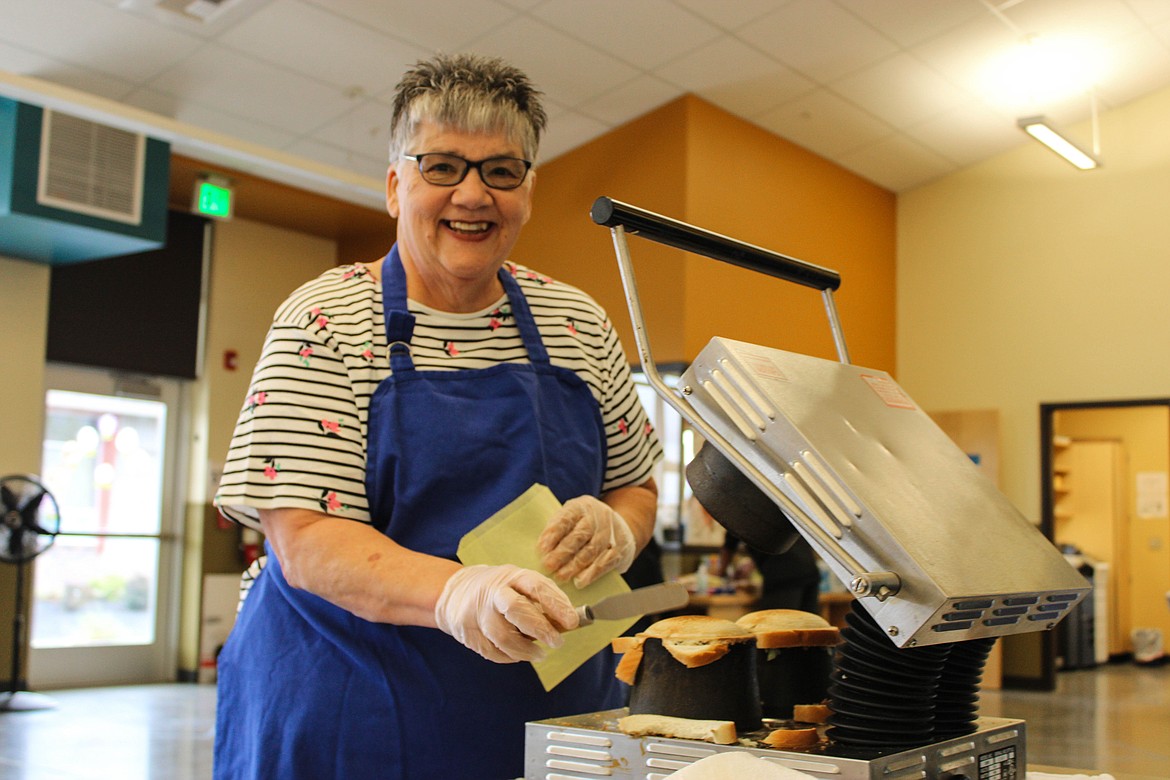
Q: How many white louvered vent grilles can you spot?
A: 1